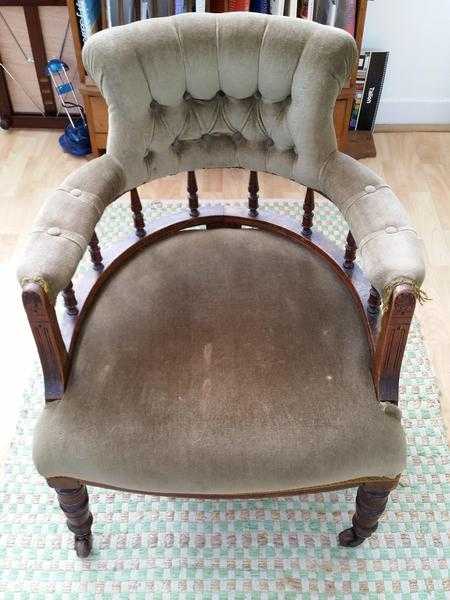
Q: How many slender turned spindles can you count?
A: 8